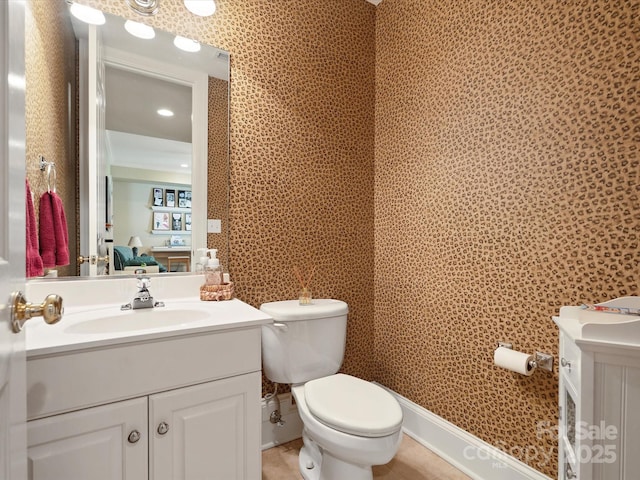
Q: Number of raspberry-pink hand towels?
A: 2